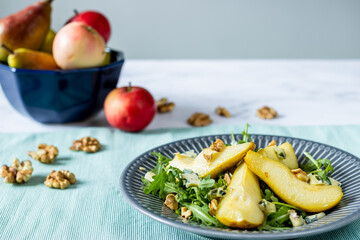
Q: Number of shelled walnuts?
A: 8